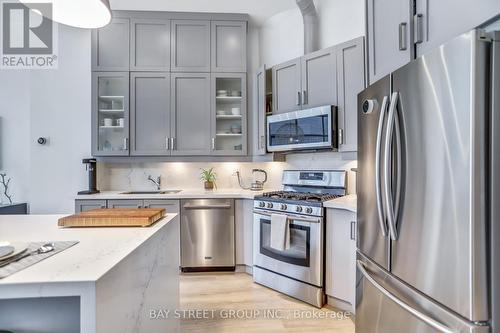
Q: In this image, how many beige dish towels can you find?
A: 1